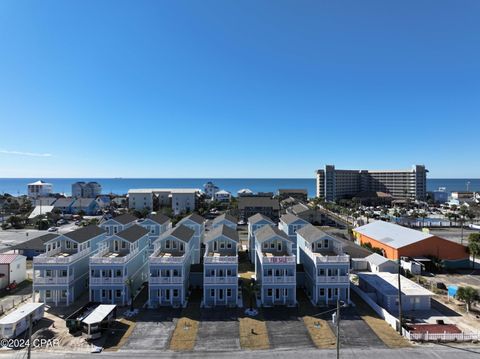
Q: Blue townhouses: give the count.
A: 12